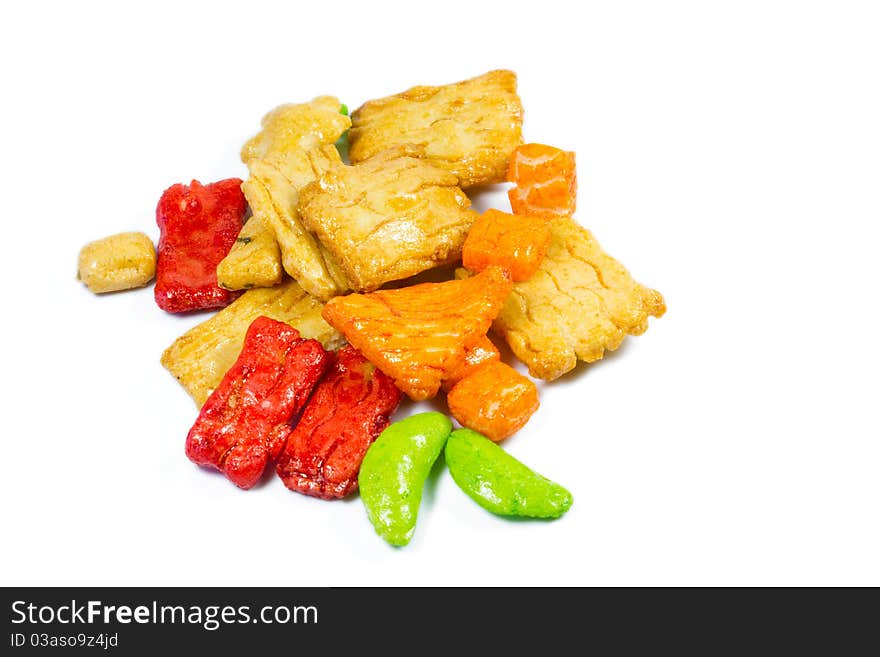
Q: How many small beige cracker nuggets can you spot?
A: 1